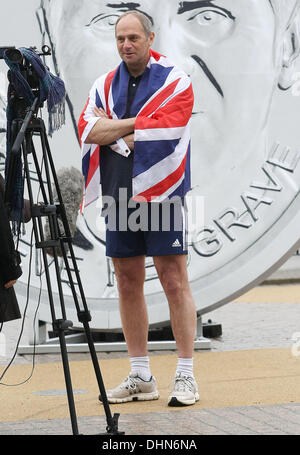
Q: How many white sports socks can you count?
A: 2